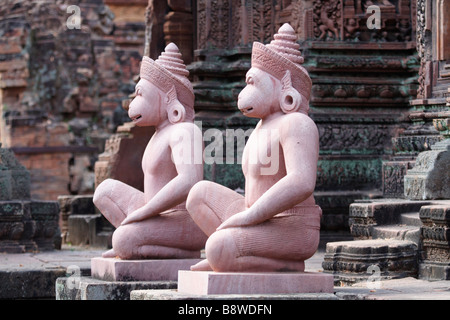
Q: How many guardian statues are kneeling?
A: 2